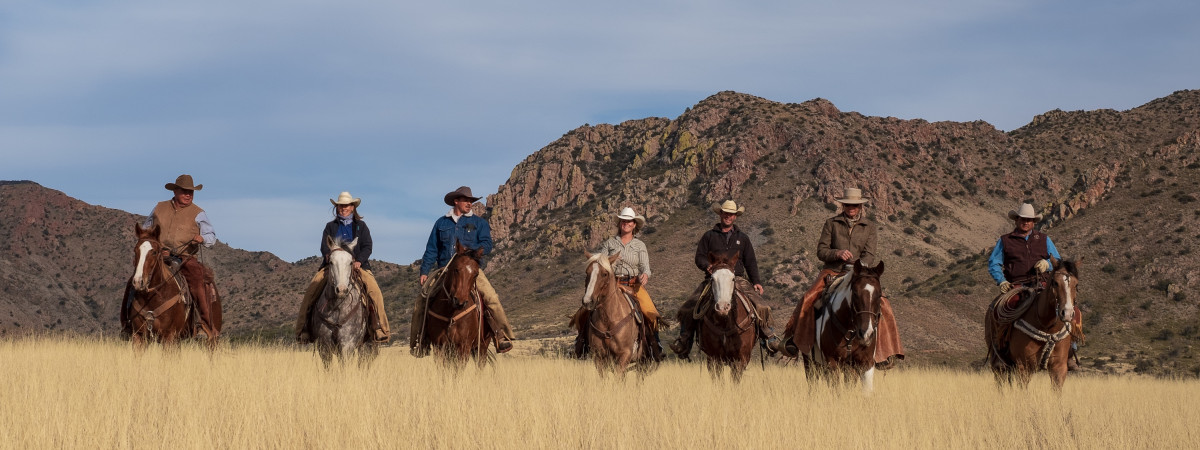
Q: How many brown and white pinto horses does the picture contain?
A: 1